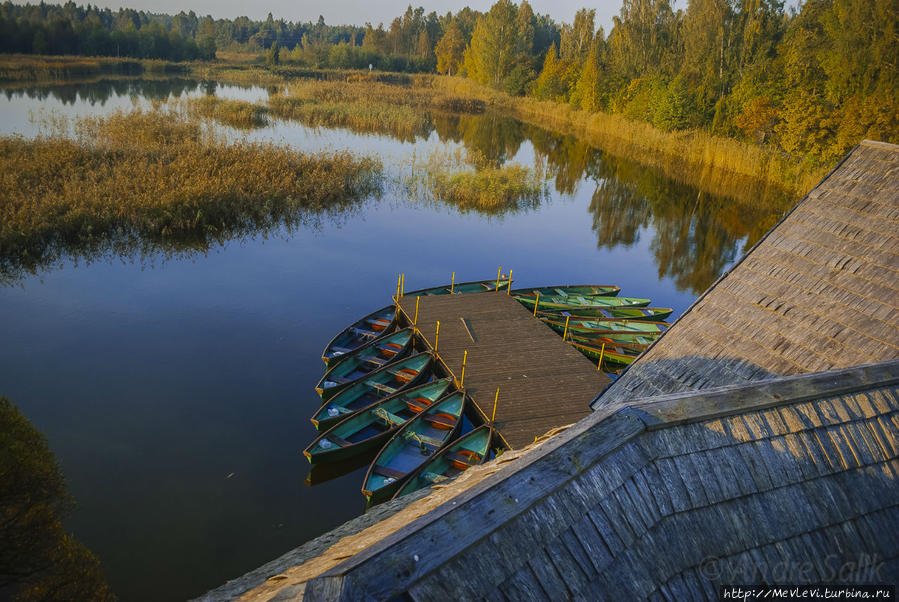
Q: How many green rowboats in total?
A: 13